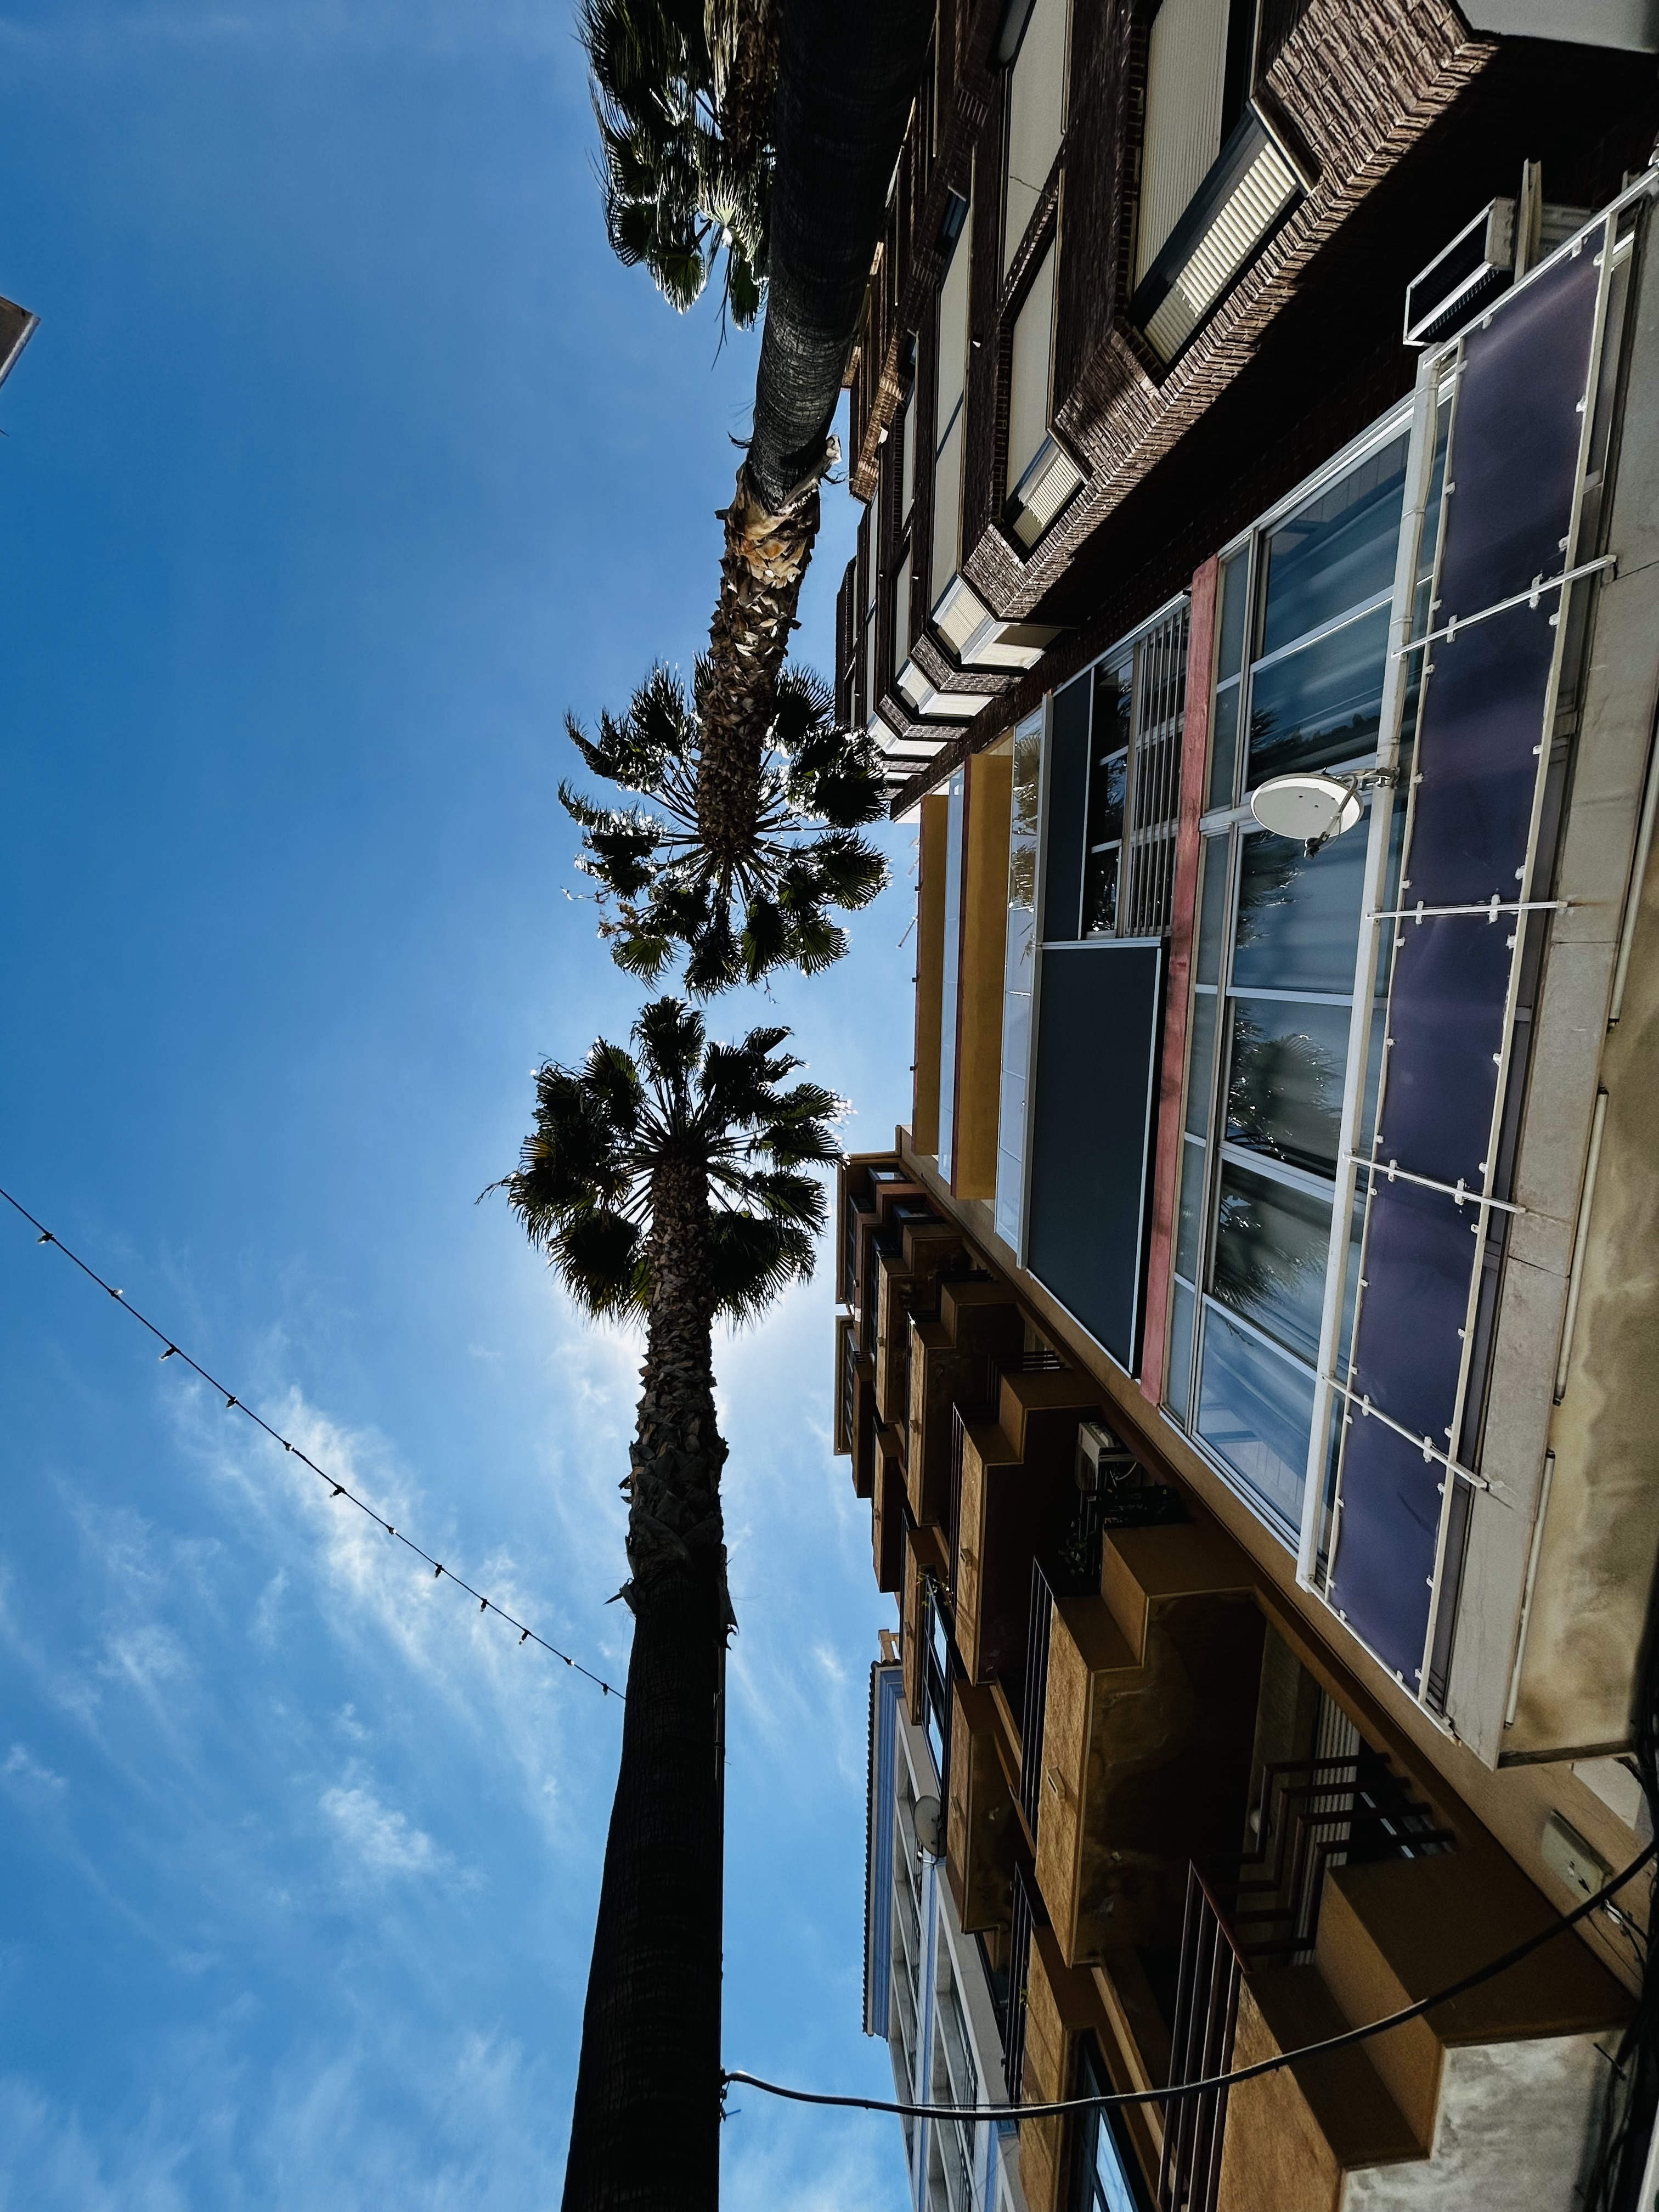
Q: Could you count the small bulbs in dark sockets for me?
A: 12